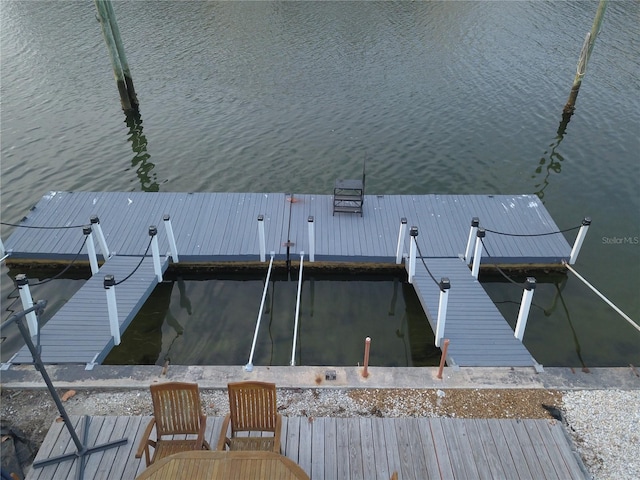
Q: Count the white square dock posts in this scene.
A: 15